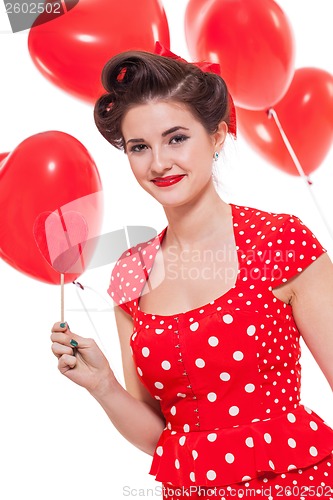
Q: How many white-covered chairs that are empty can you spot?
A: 0